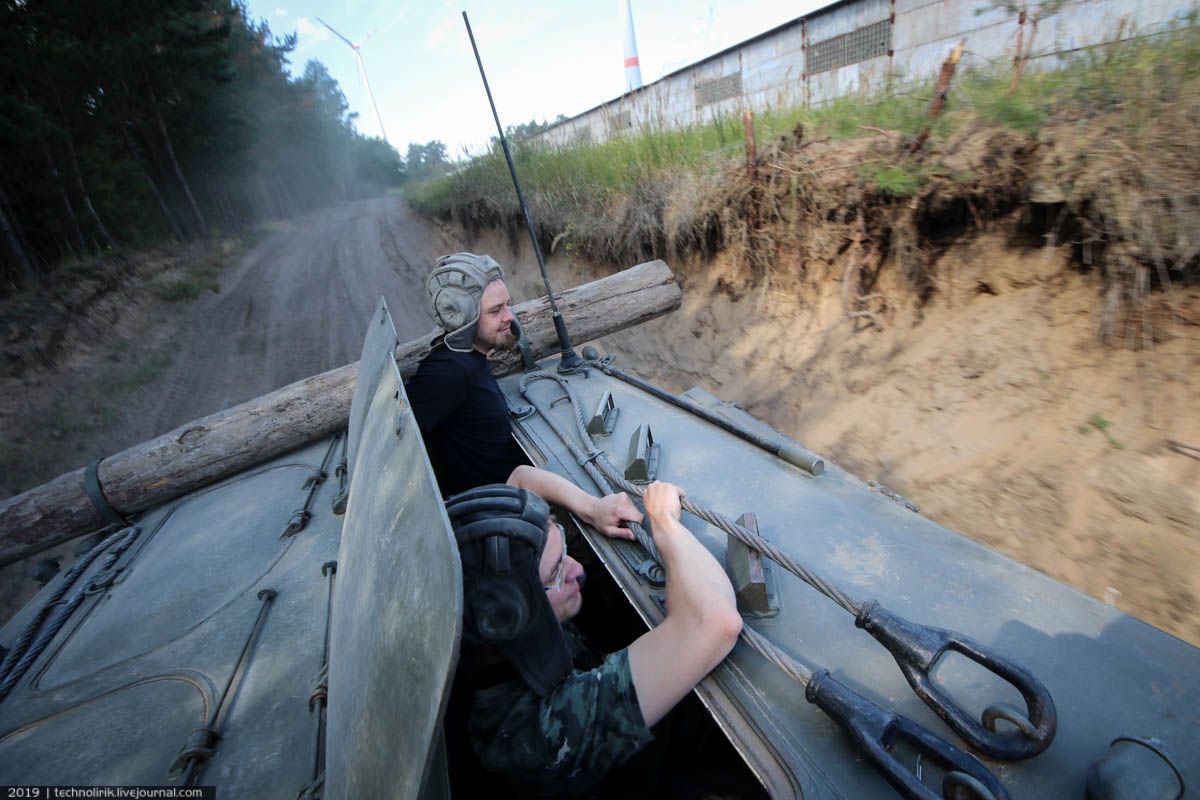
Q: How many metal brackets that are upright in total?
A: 3